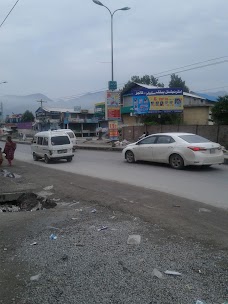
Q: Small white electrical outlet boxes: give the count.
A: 0